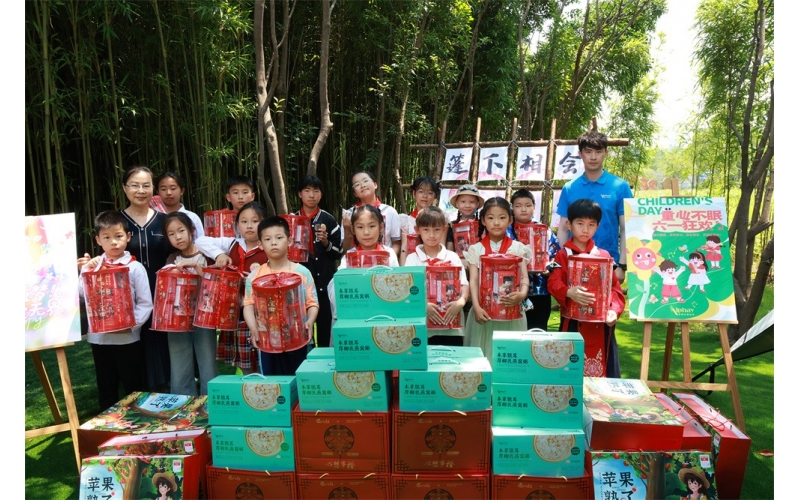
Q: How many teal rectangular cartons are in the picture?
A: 11